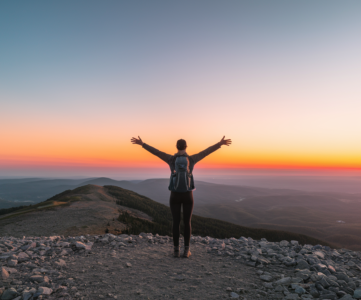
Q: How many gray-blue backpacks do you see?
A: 1